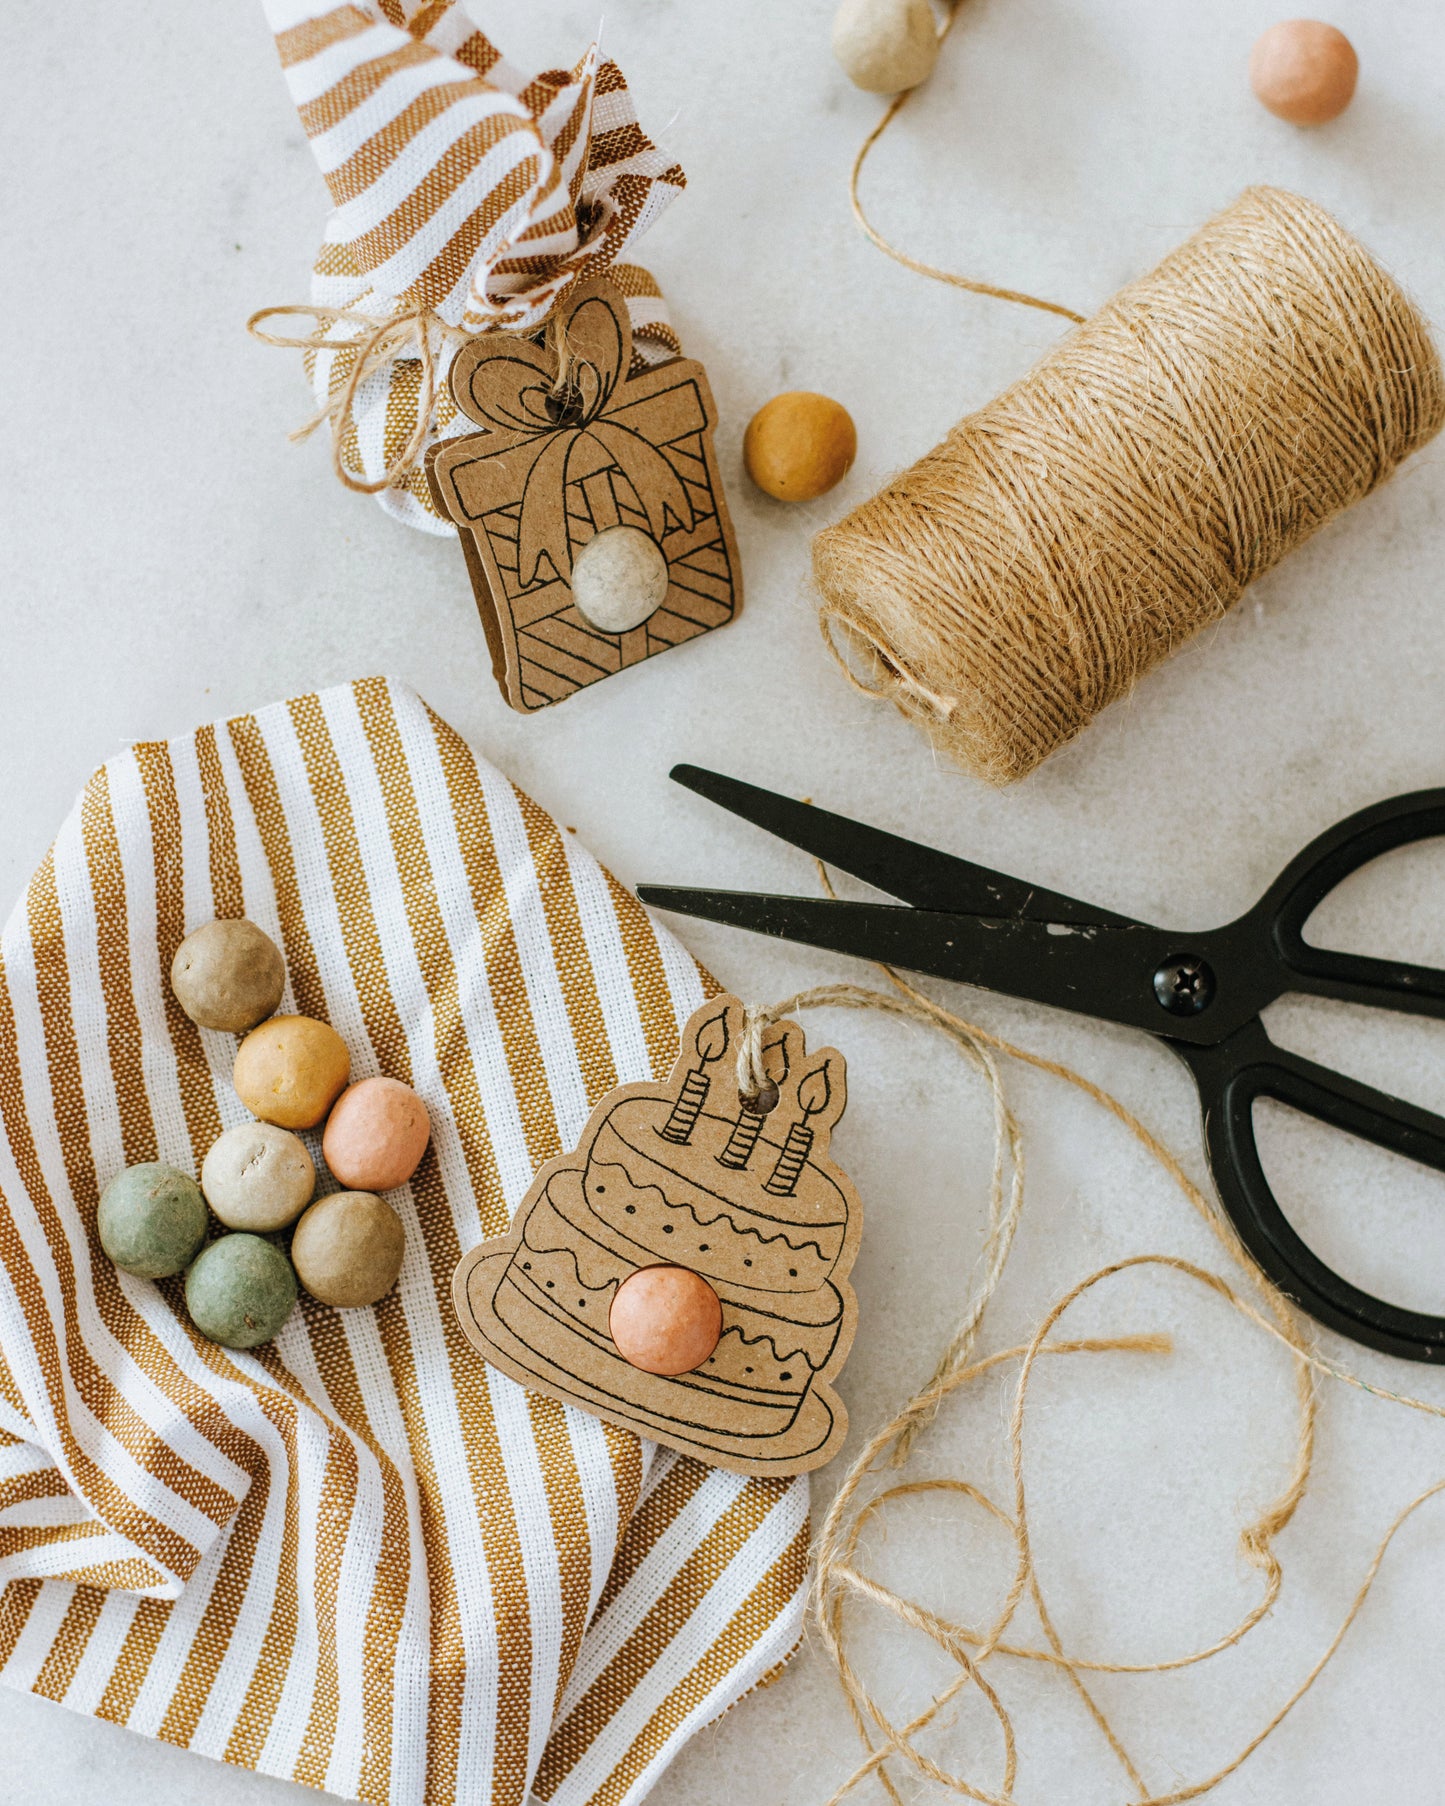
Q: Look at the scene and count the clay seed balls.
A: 12